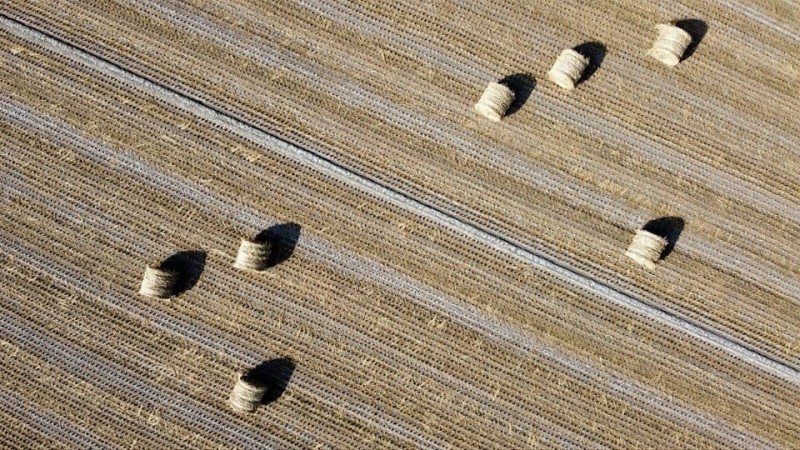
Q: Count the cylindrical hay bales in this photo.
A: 7